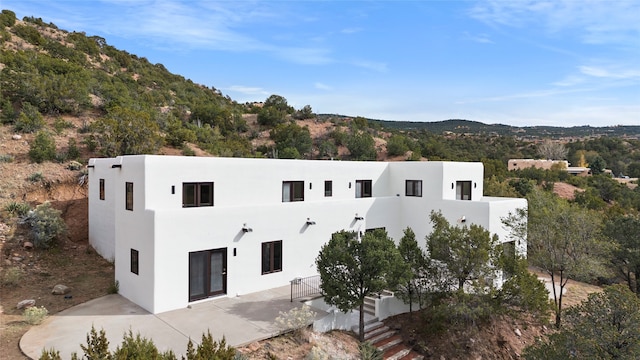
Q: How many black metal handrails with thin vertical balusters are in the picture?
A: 1